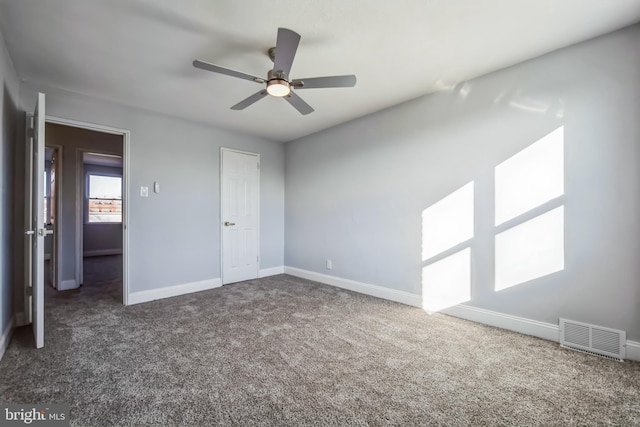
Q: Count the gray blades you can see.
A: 5